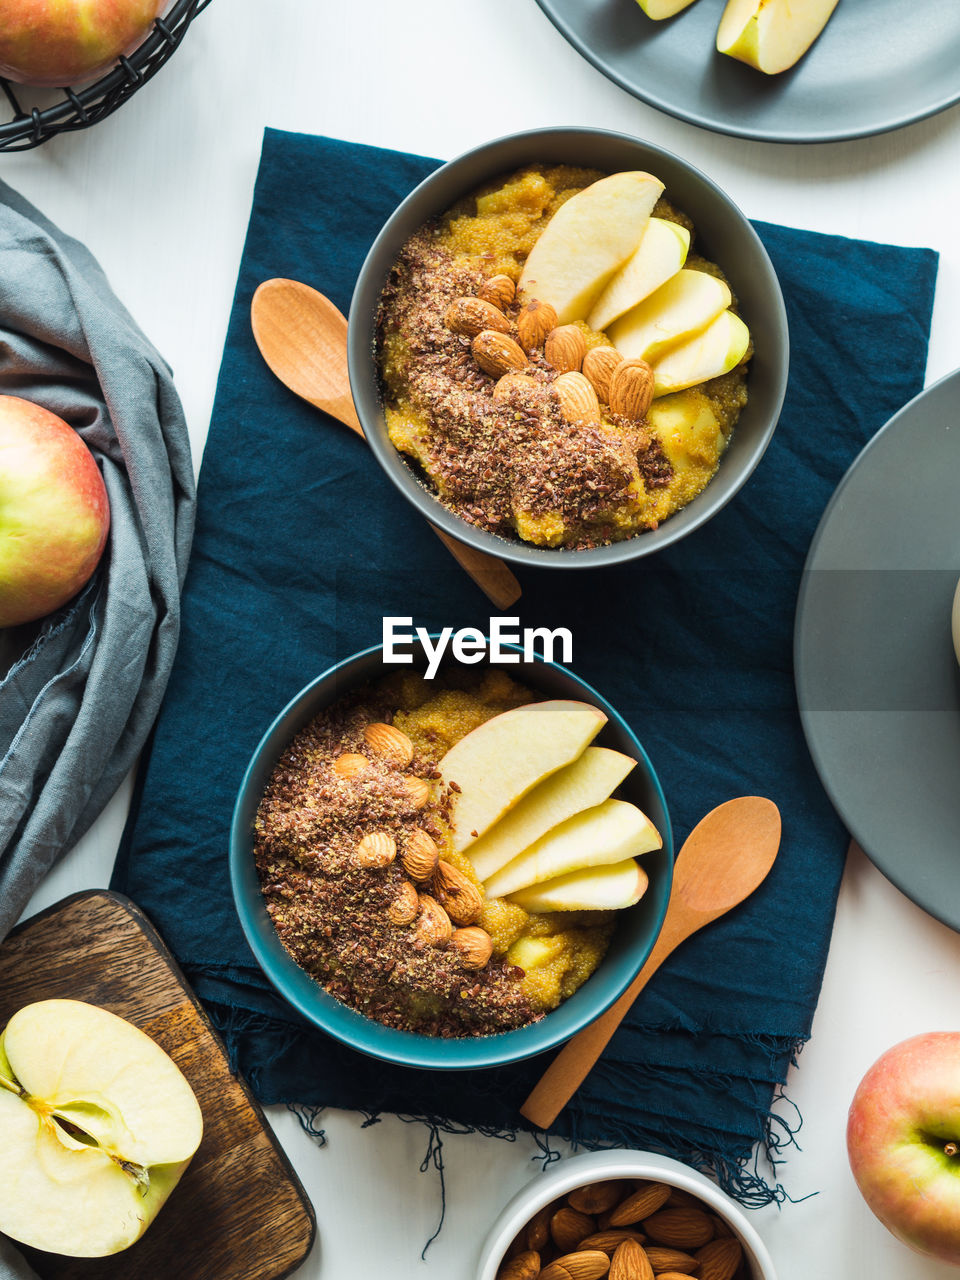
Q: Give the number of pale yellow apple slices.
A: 10